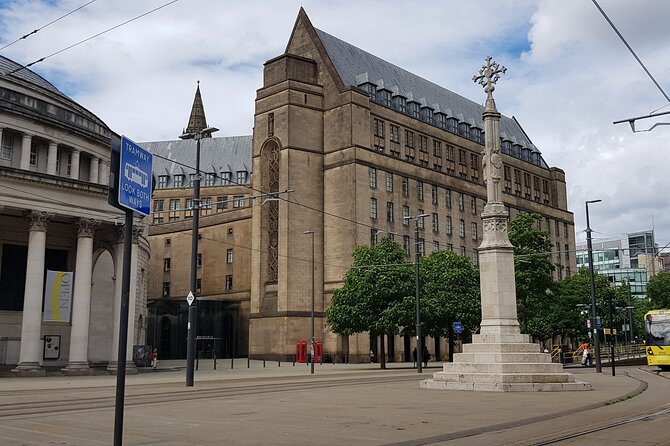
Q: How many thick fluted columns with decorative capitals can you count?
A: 3